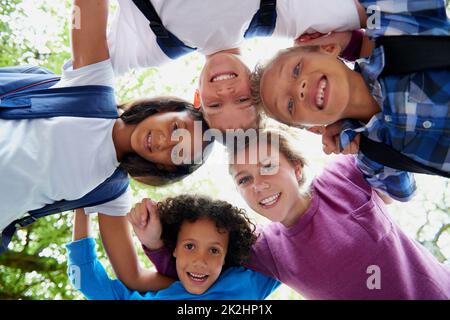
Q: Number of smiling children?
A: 5